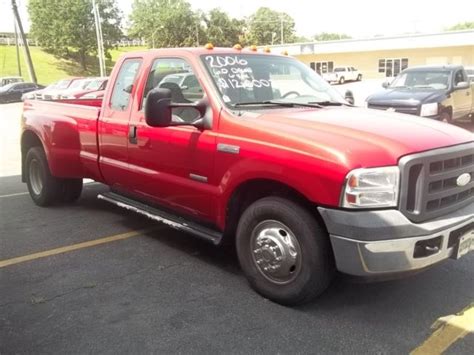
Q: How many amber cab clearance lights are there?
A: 5